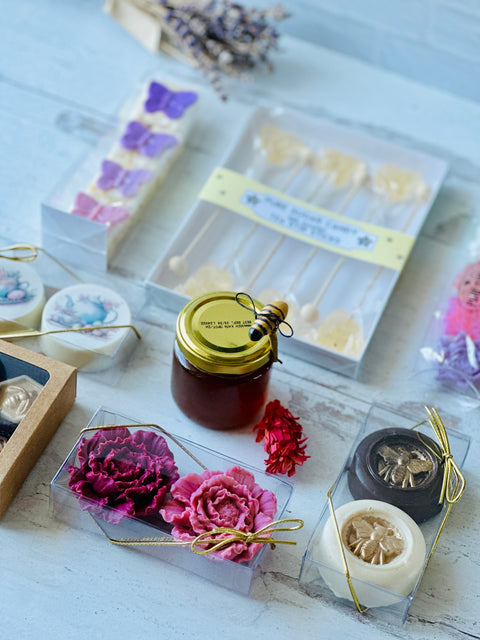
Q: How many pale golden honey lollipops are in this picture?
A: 6